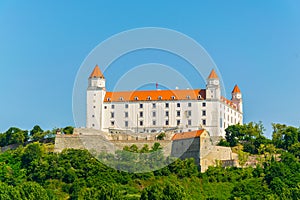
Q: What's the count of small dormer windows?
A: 8